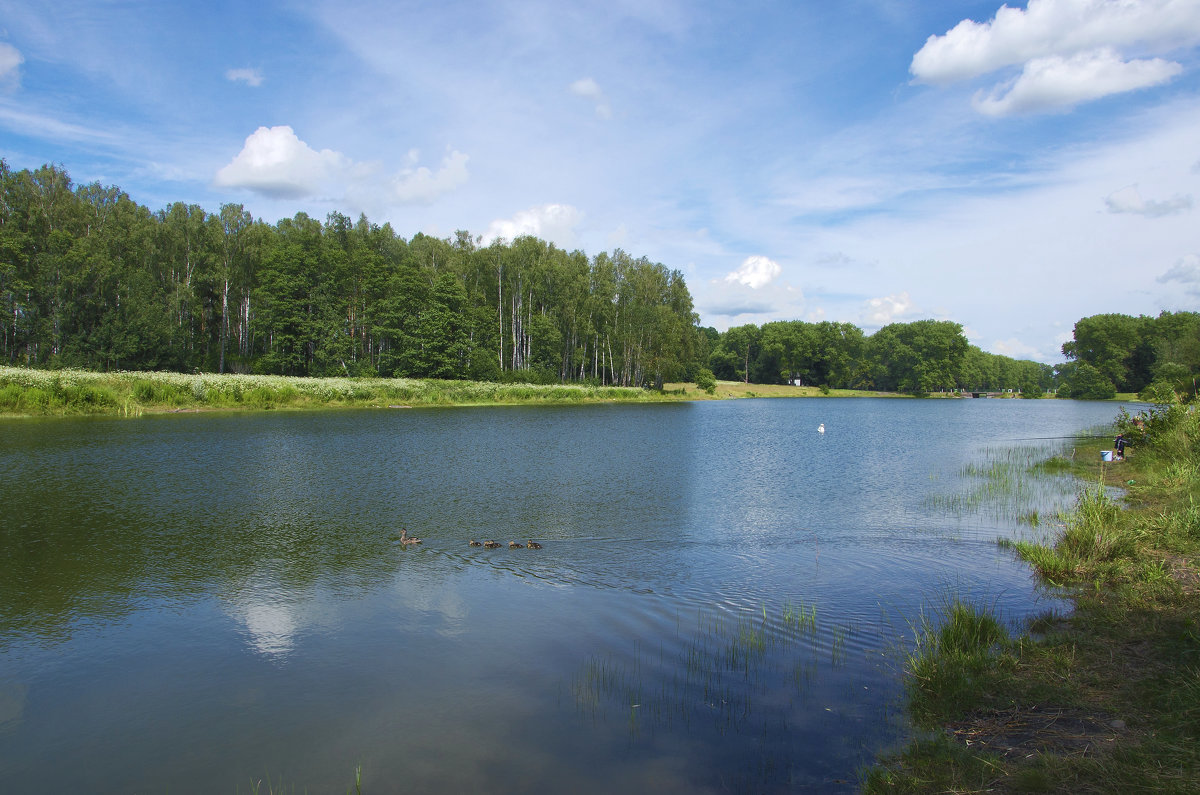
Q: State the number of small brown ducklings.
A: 5